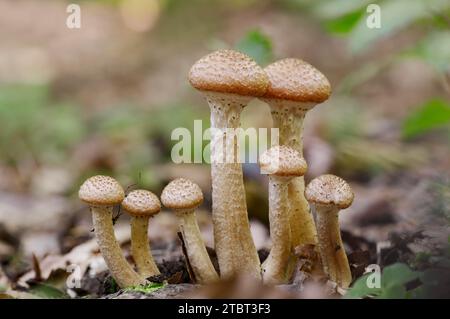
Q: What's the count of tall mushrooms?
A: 2